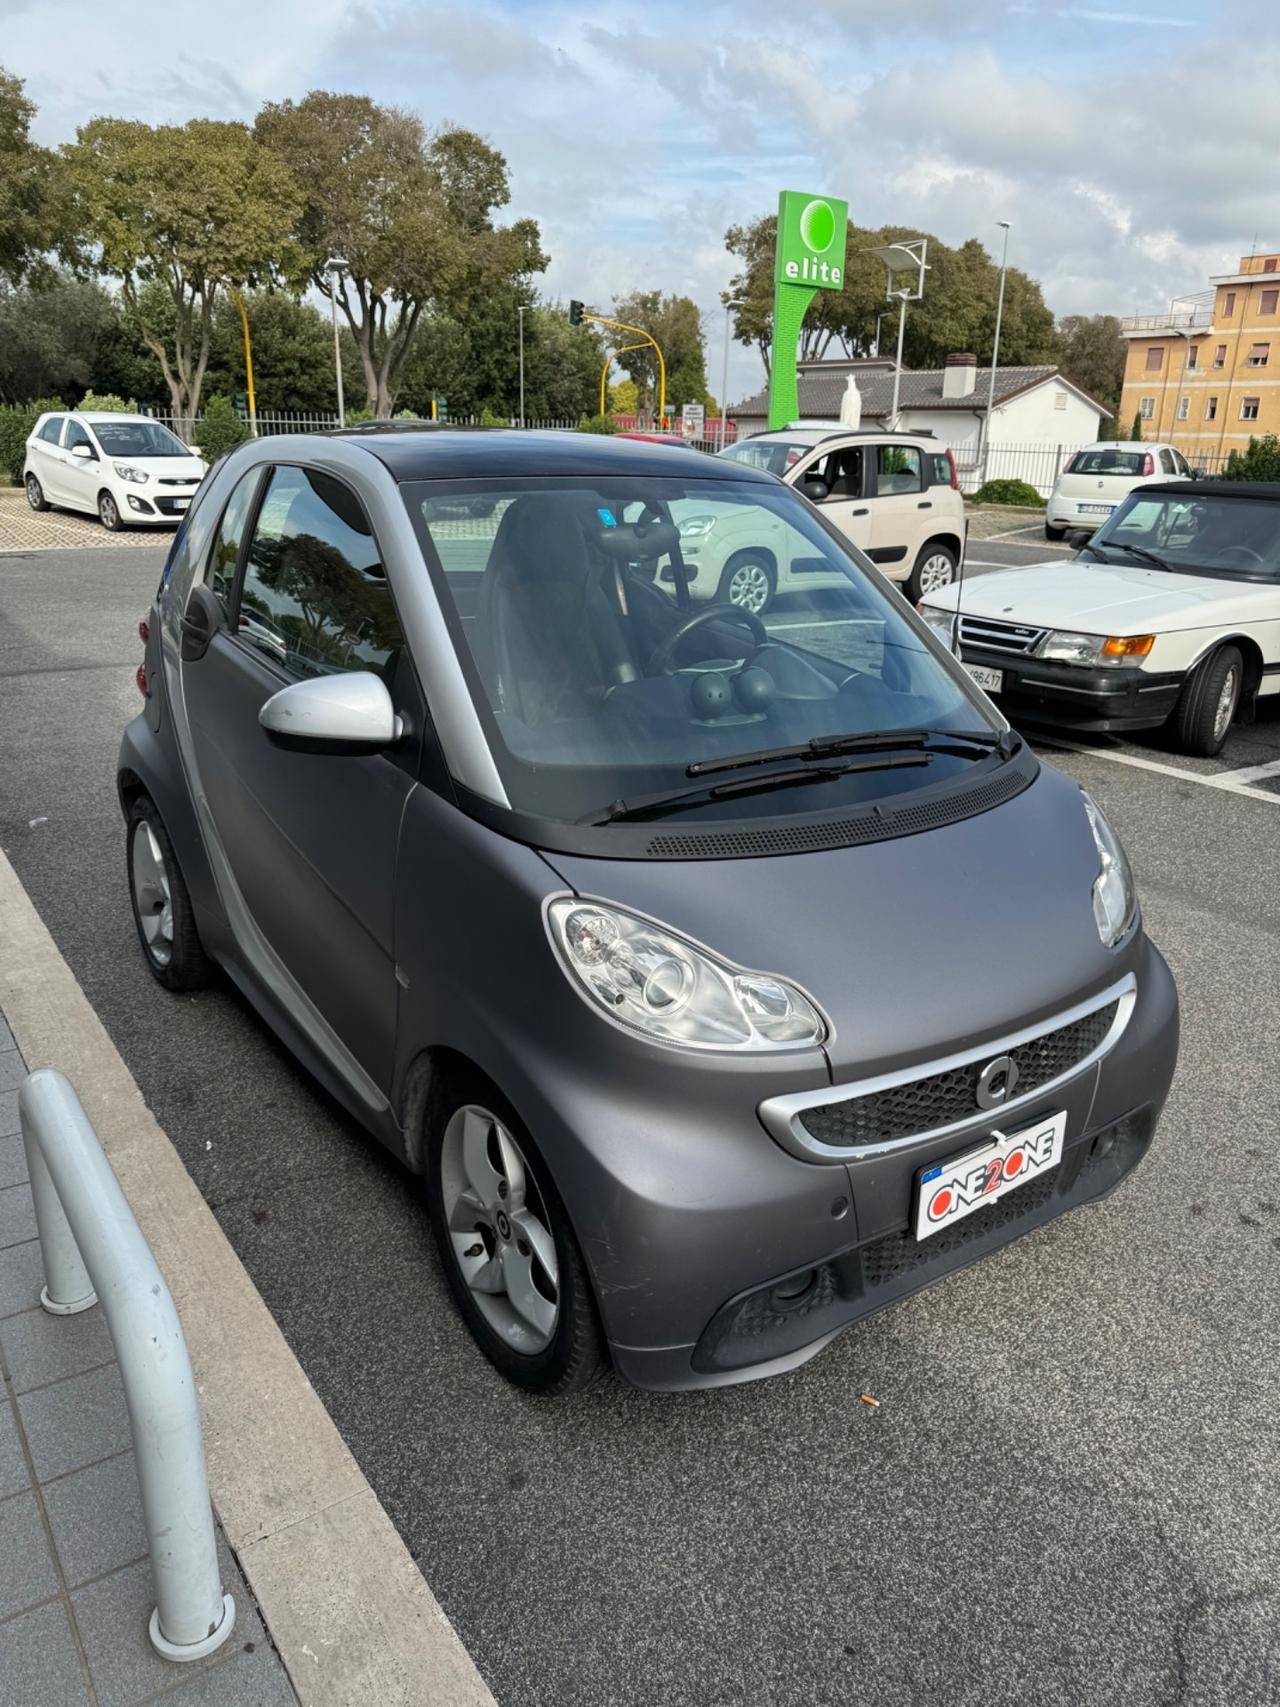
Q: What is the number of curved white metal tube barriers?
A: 1